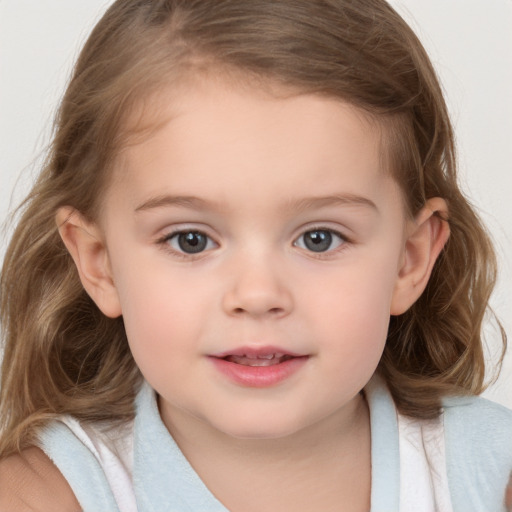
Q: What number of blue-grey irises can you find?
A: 2